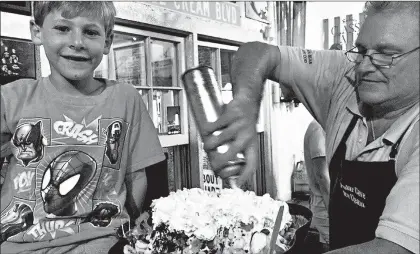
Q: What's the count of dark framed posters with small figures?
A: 1